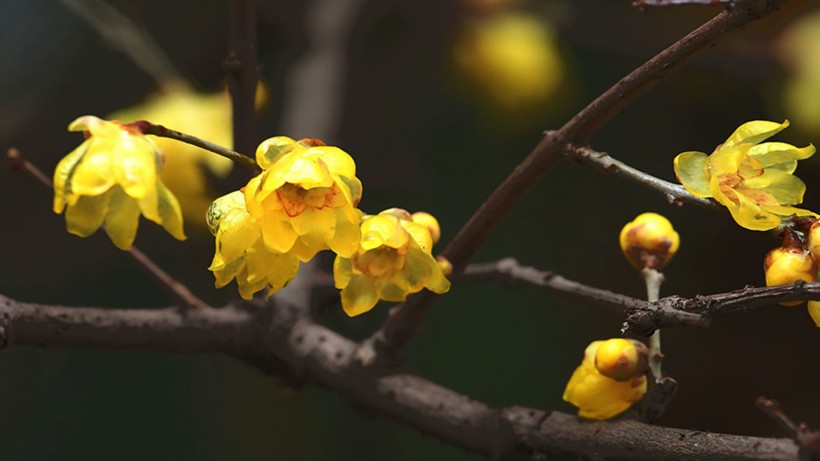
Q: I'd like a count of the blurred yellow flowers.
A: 3